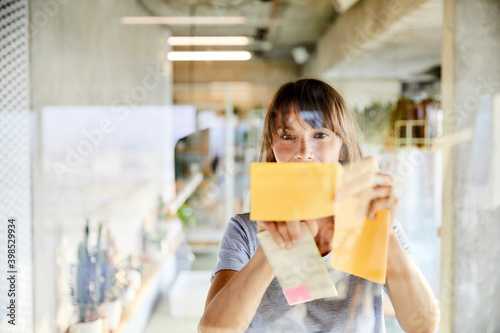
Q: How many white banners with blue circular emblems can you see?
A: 0